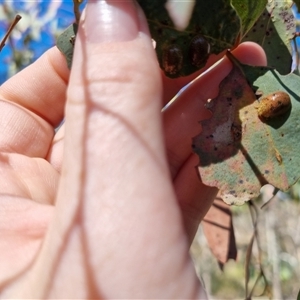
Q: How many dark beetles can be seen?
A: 2